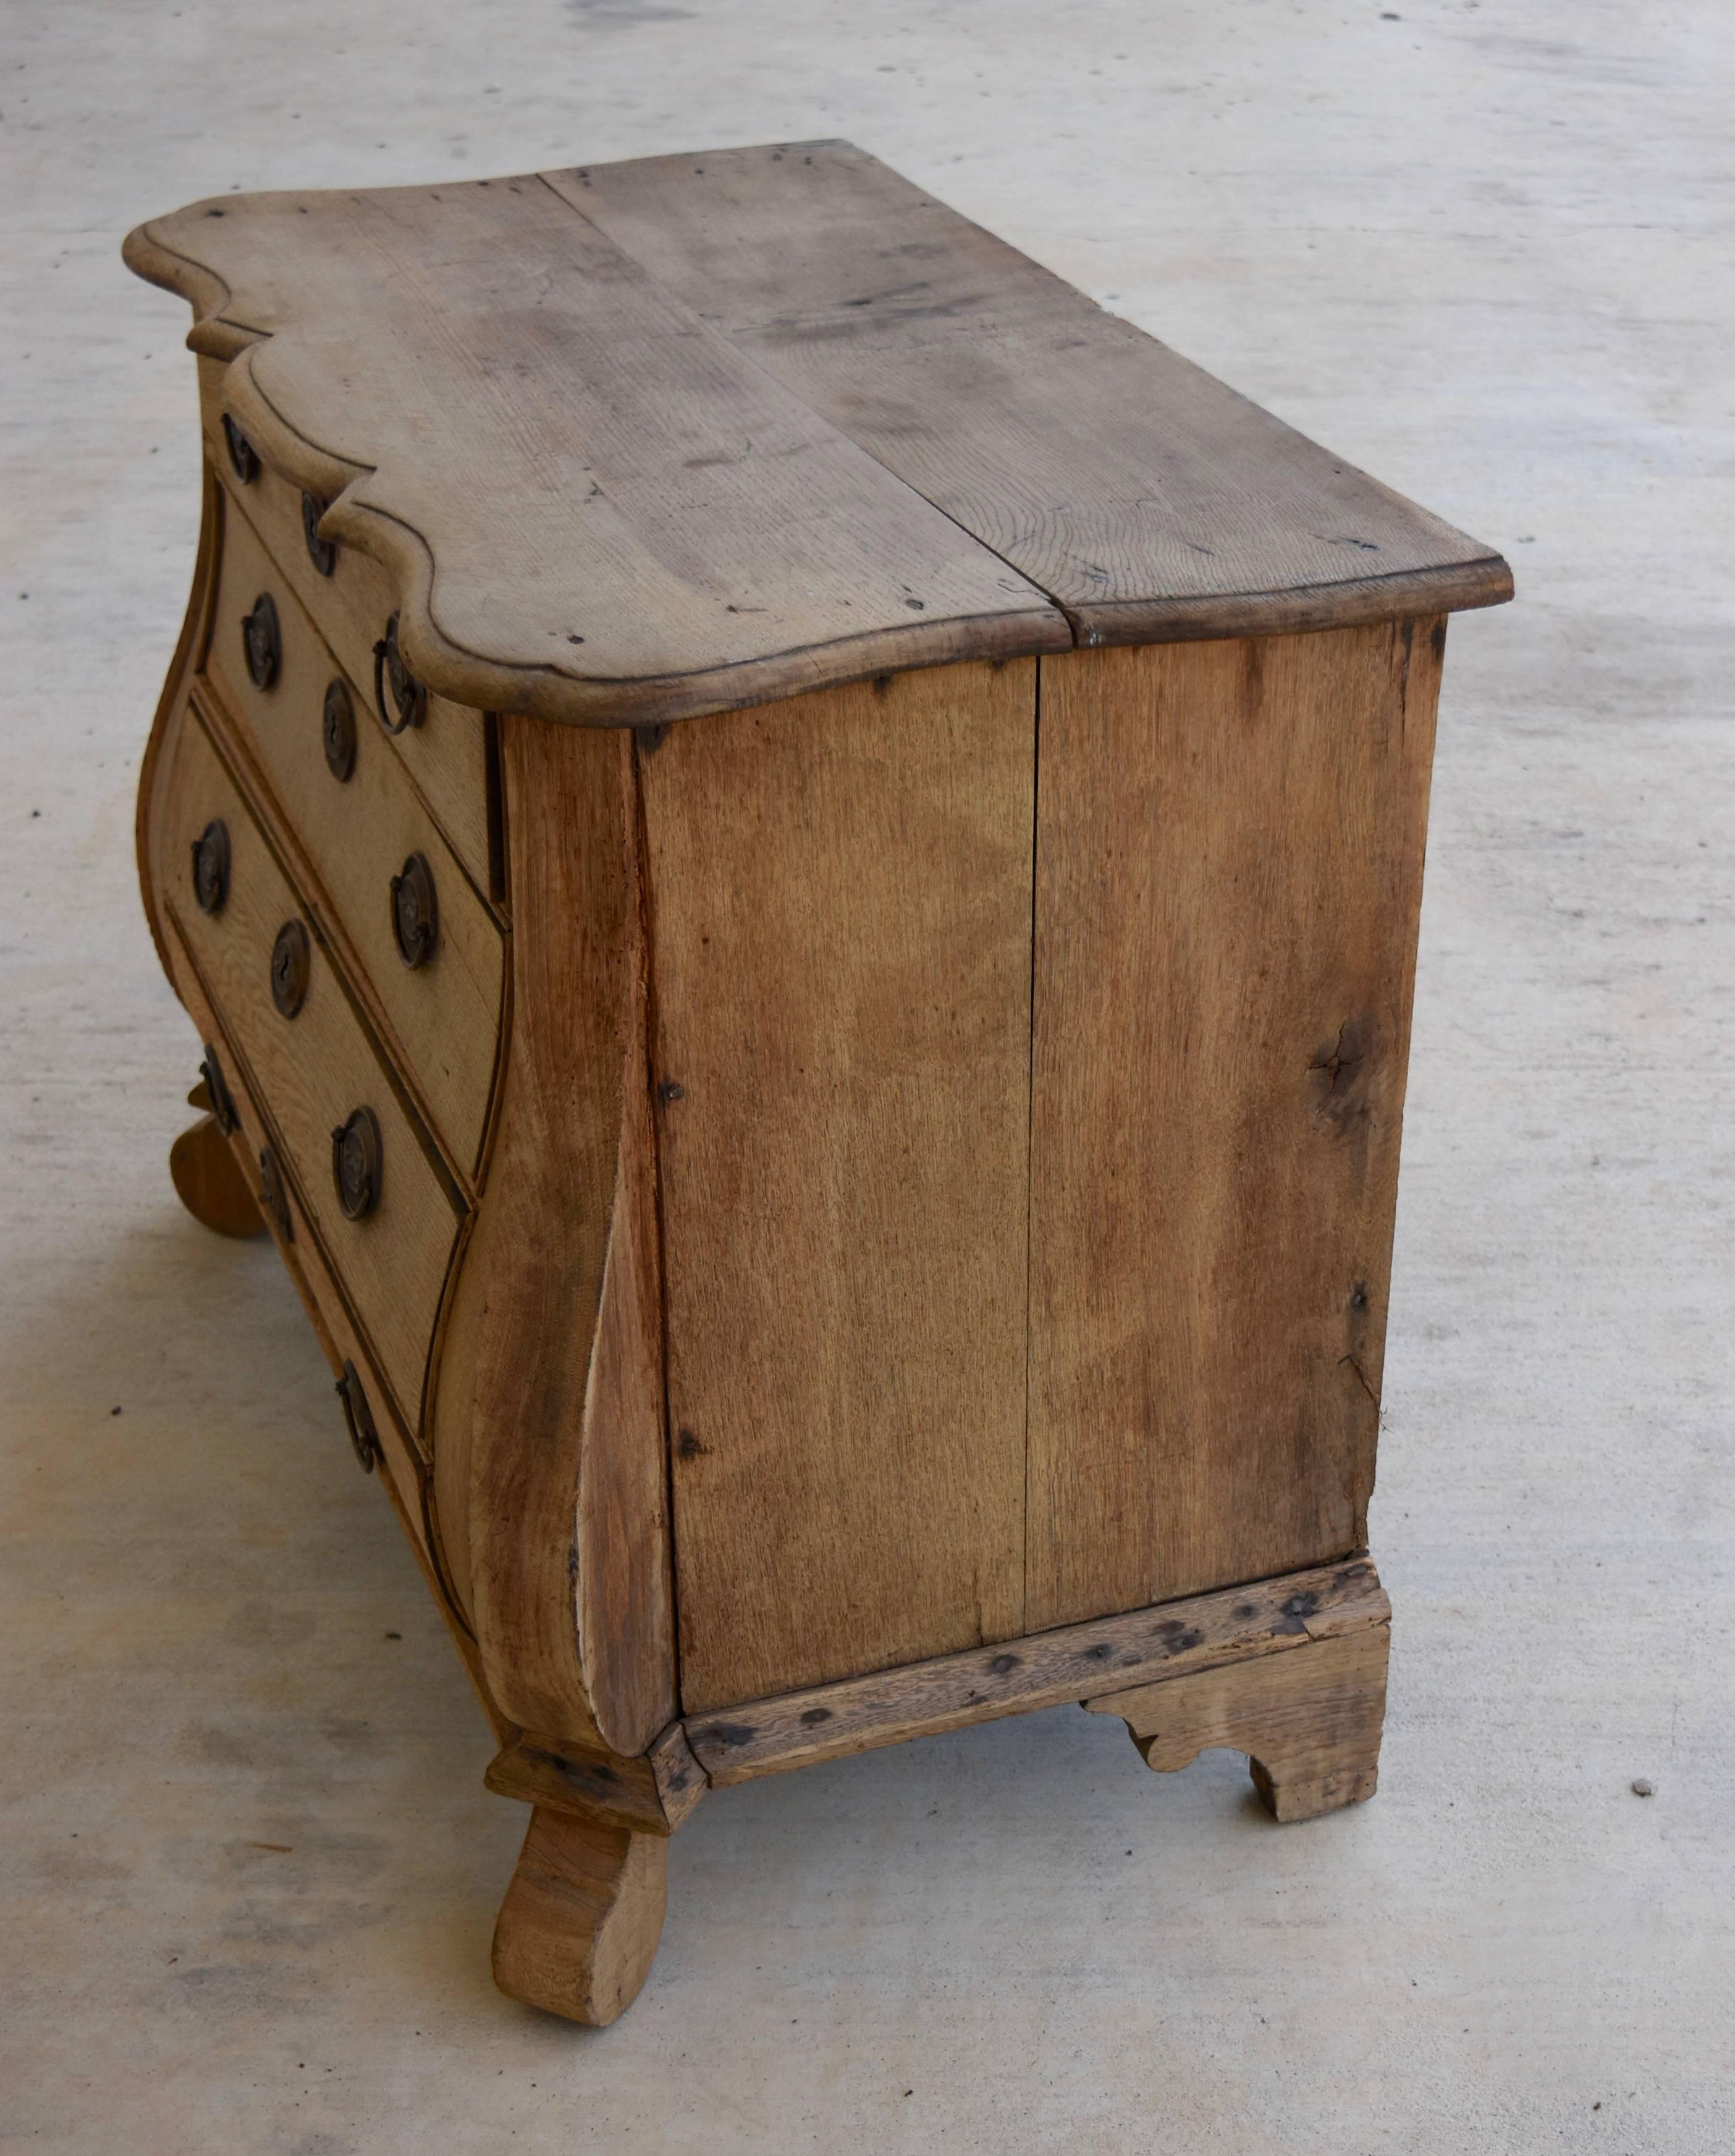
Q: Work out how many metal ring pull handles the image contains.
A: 8